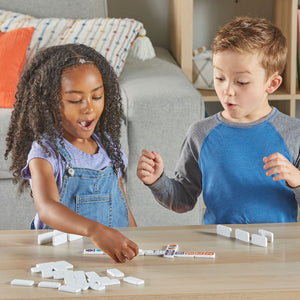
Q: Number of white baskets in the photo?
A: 1